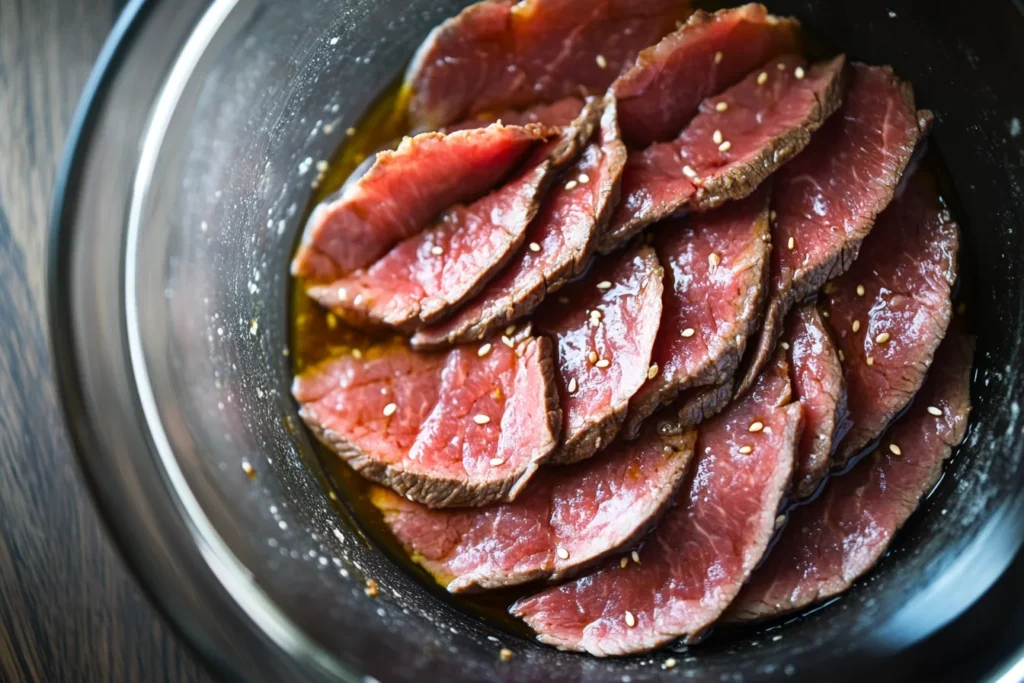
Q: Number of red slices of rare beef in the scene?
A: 15